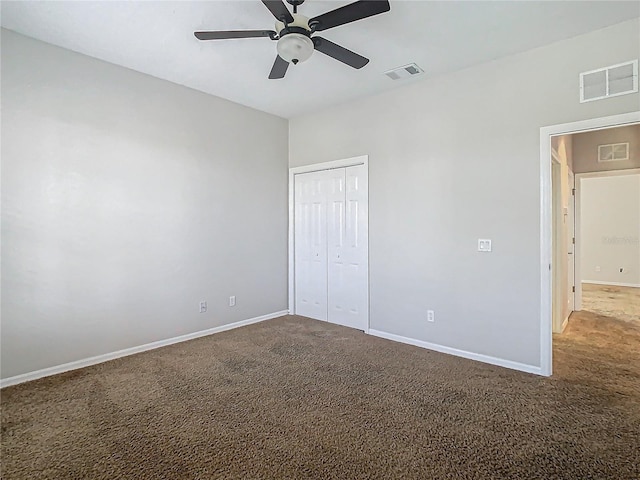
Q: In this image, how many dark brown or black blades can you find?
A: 5